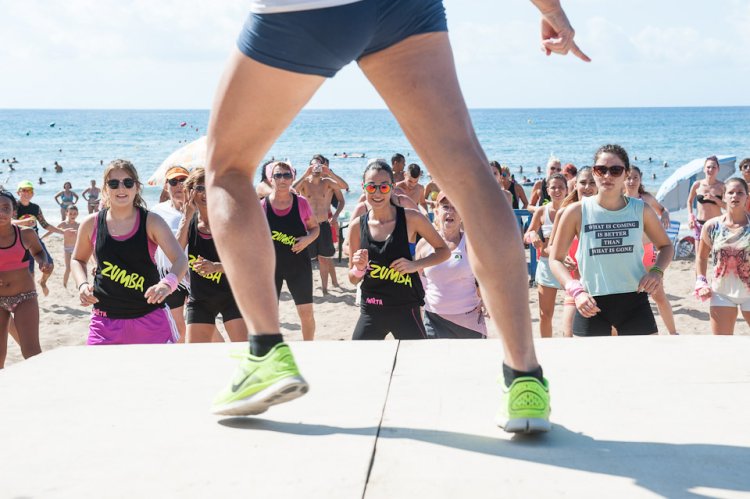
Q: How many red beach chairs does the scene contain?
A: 0